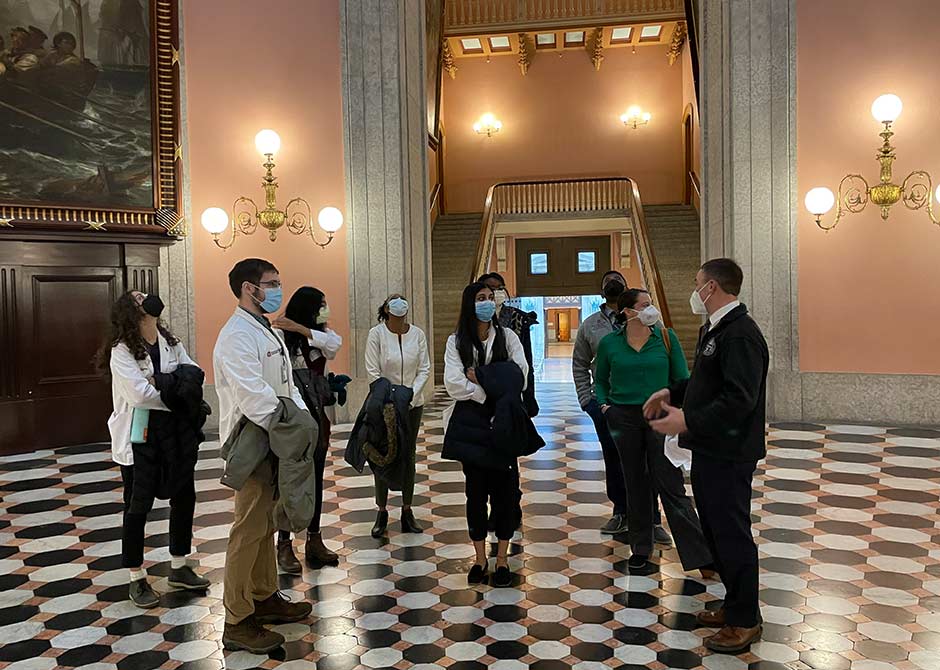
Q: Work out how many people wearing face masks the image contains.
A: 9